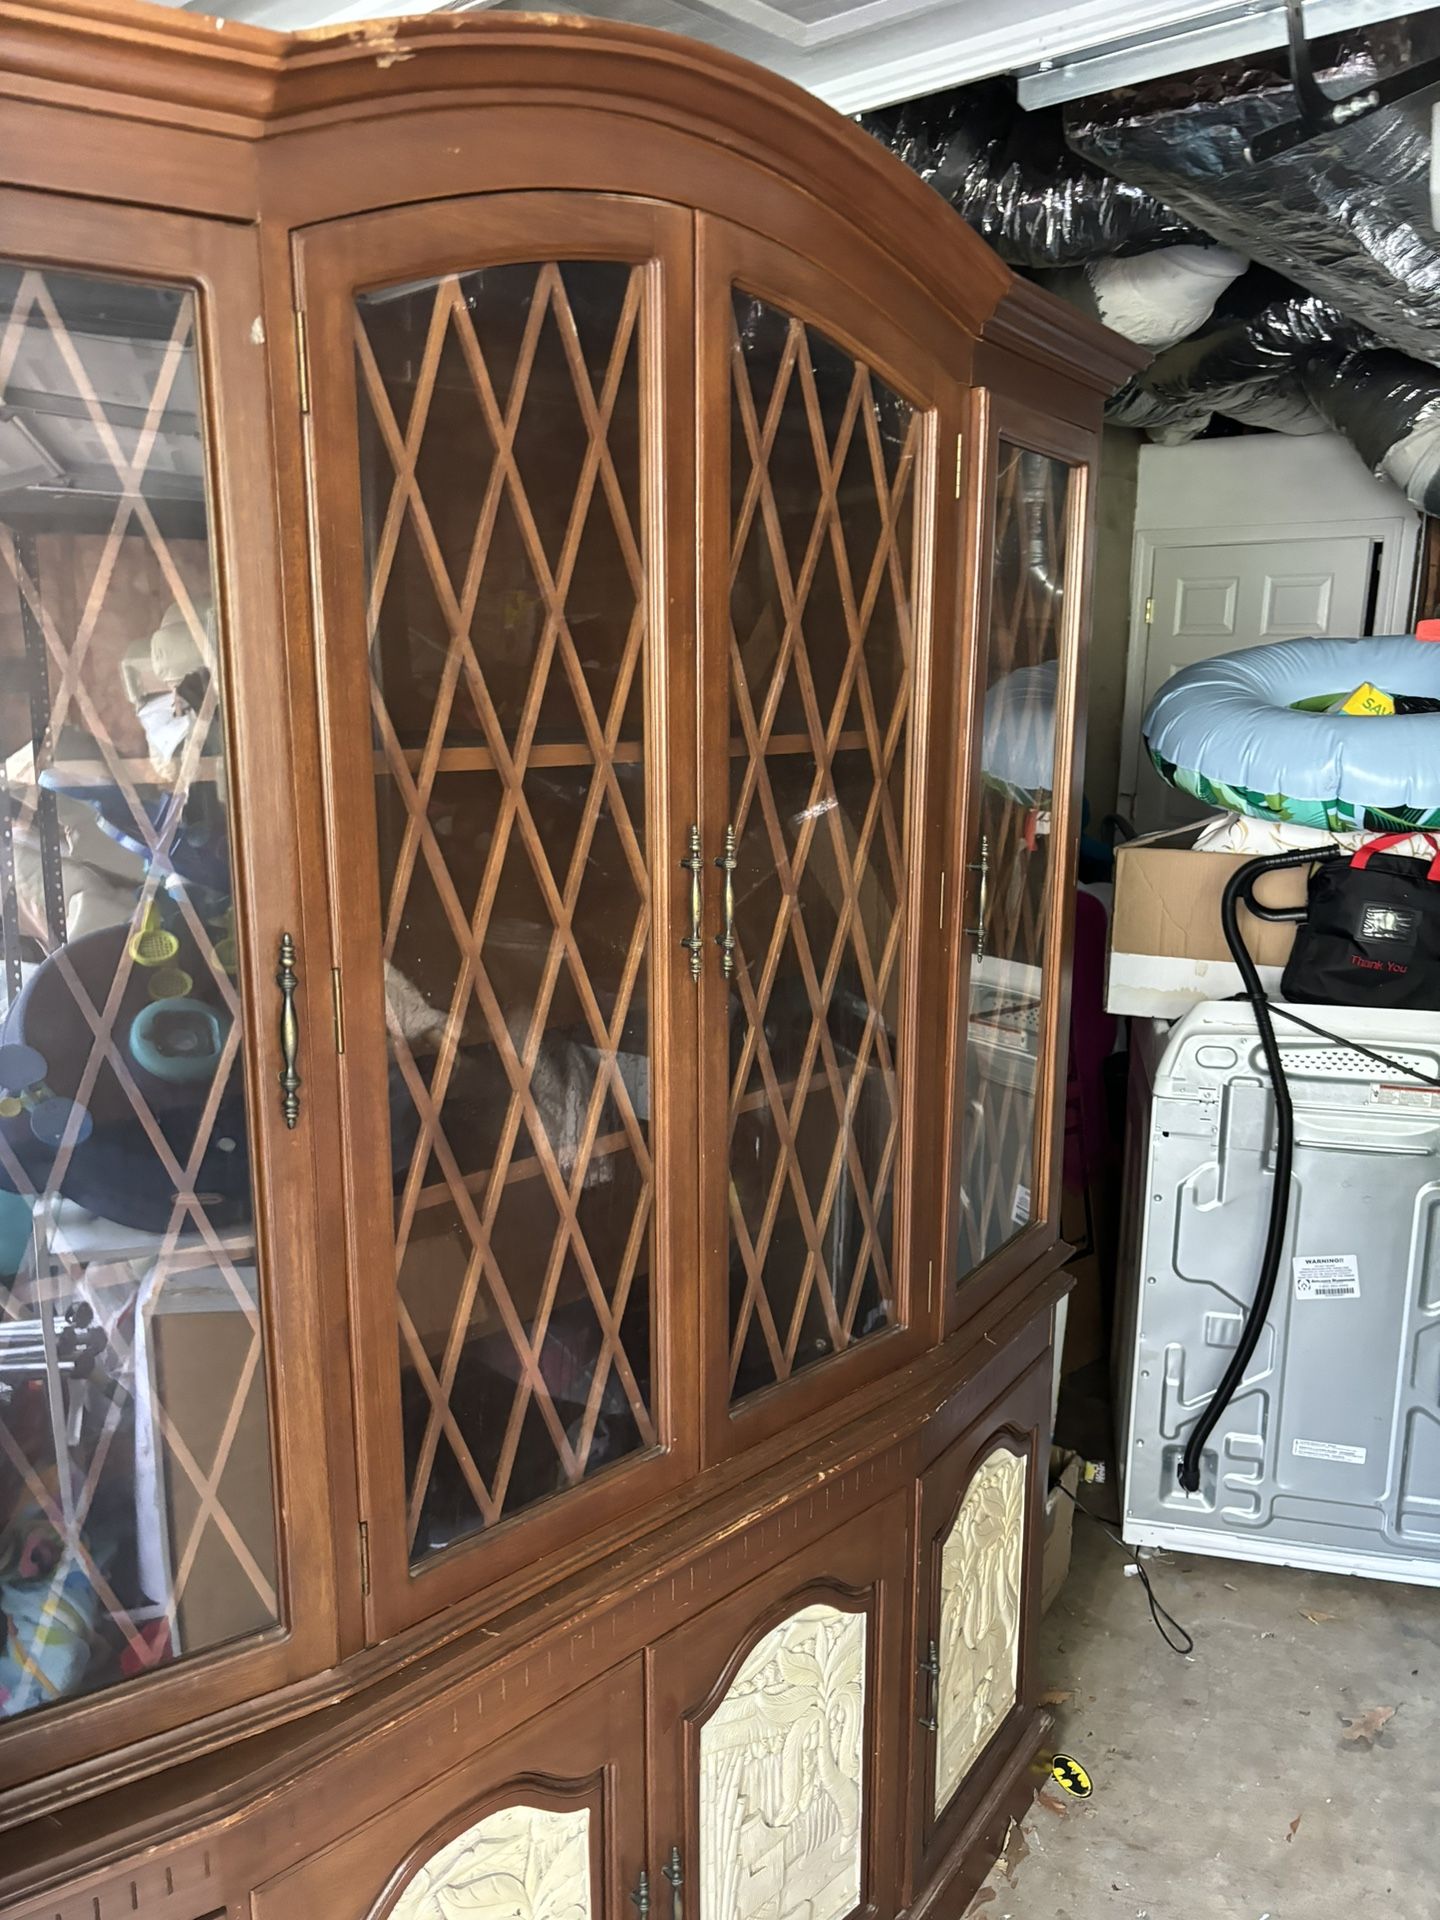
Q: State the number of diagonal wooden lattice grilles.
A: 4